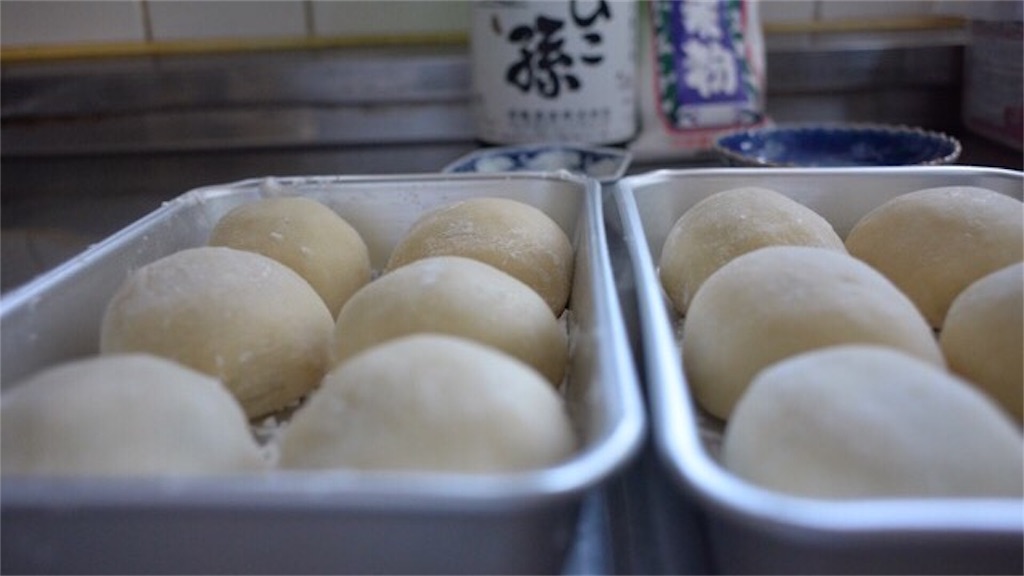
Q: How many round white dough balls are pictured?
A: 11